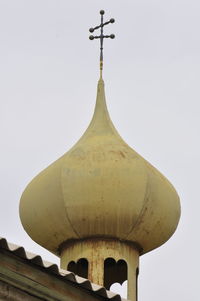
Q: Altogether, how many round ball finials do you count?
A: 5